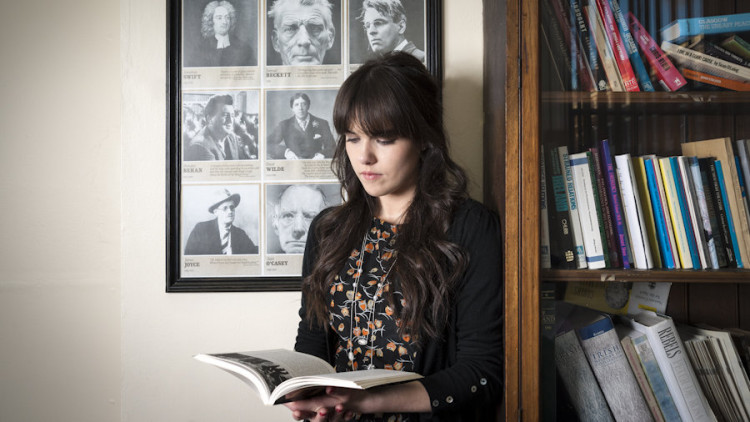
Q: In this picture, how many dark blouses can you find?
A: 1